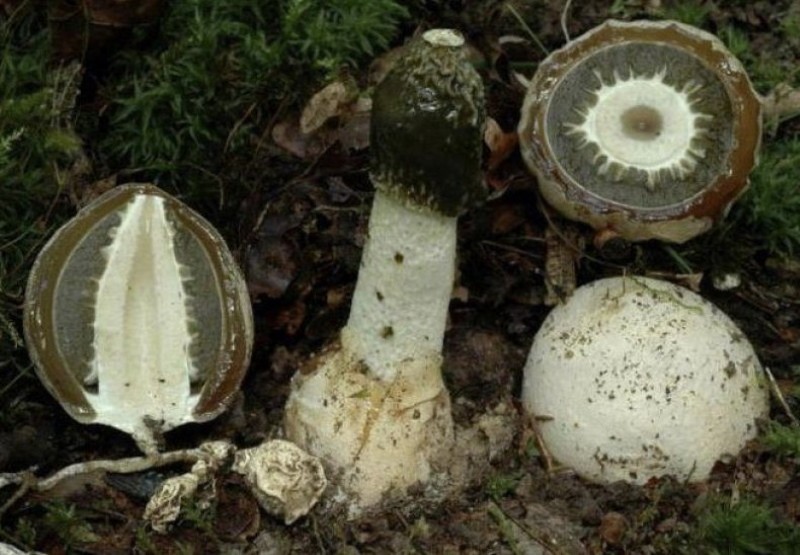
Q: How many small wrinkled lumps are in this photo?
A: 2